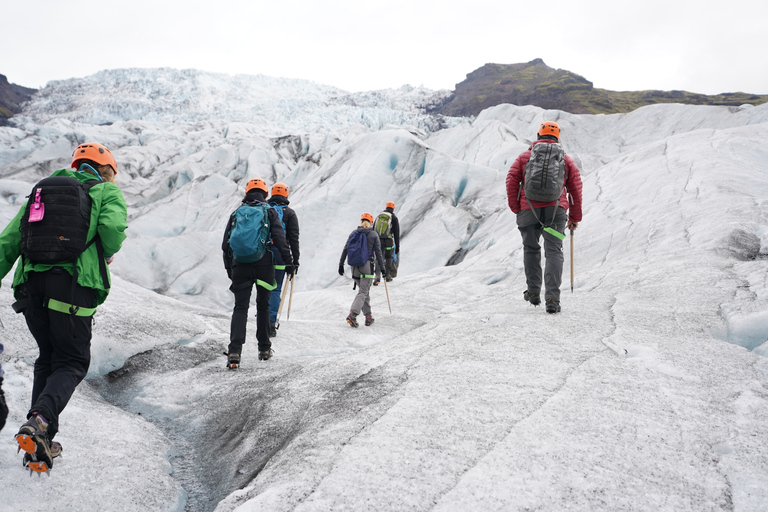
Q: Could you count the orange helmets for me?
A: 6